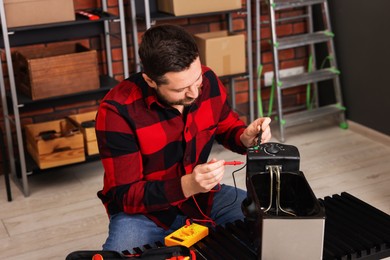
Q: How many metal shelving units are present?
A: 2